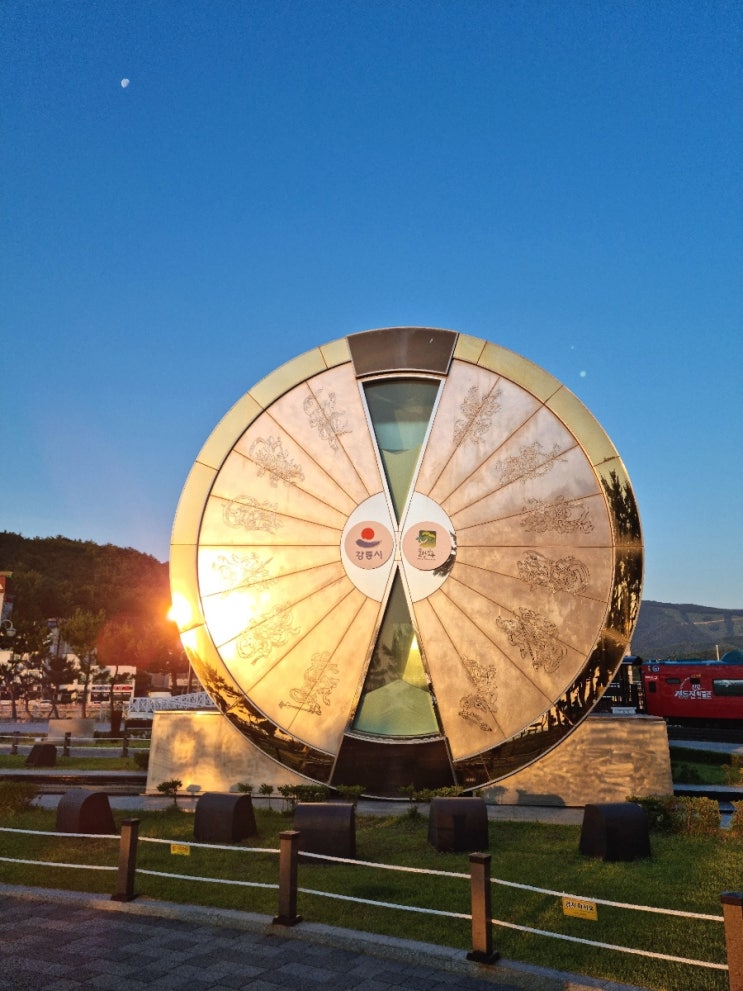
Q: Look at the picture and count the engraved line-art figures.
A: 12